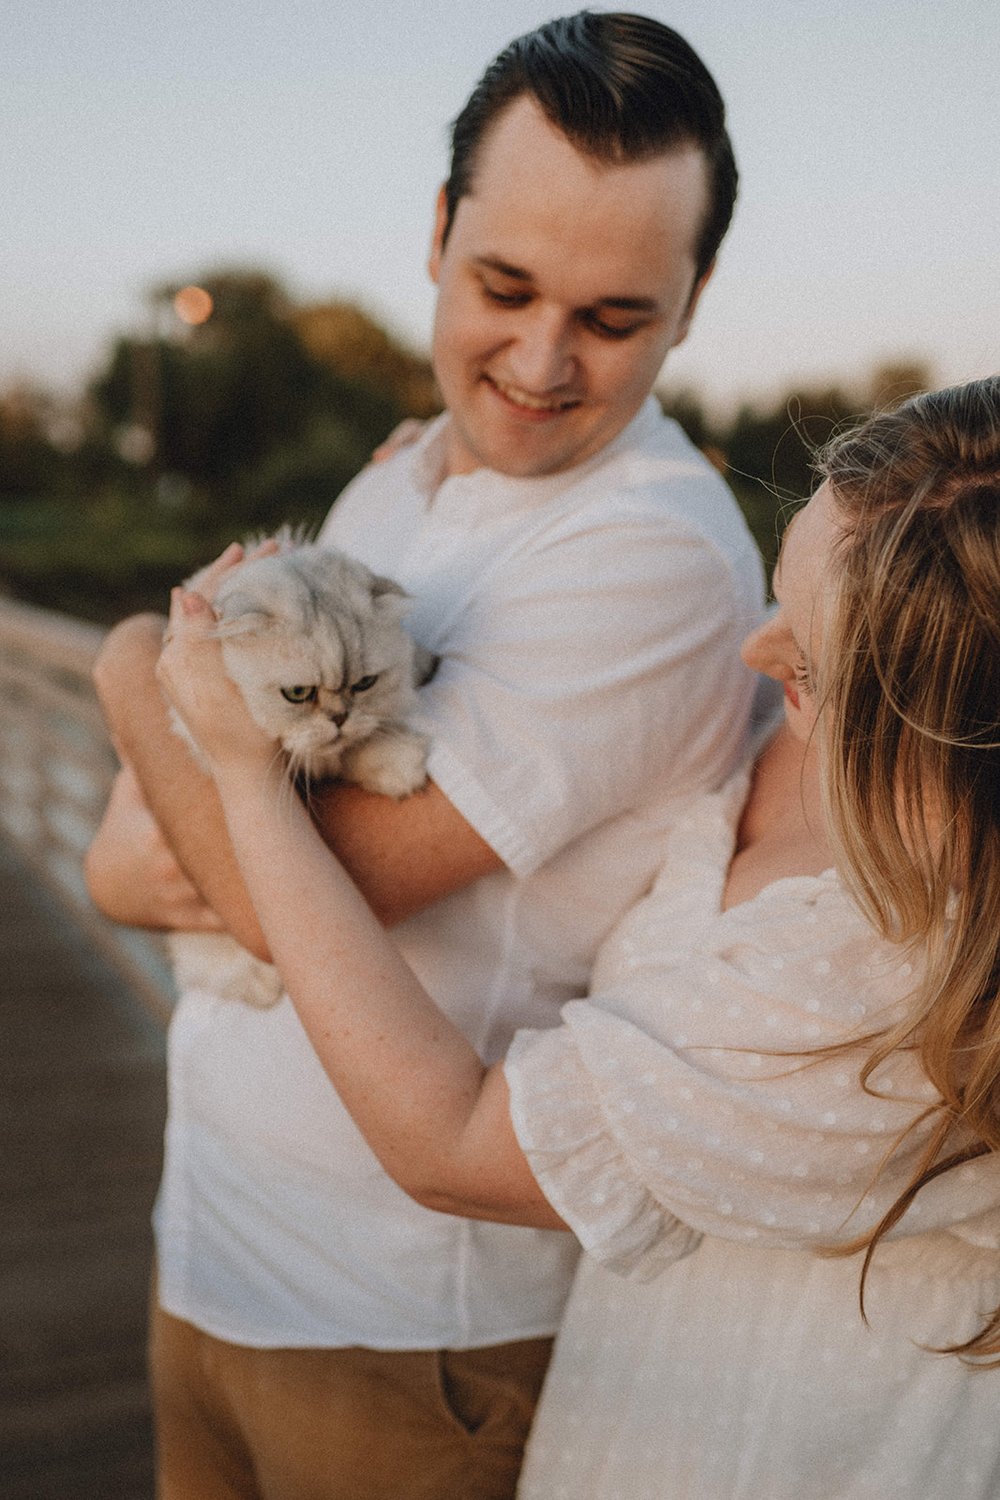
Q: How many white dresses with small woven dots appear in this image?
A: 1